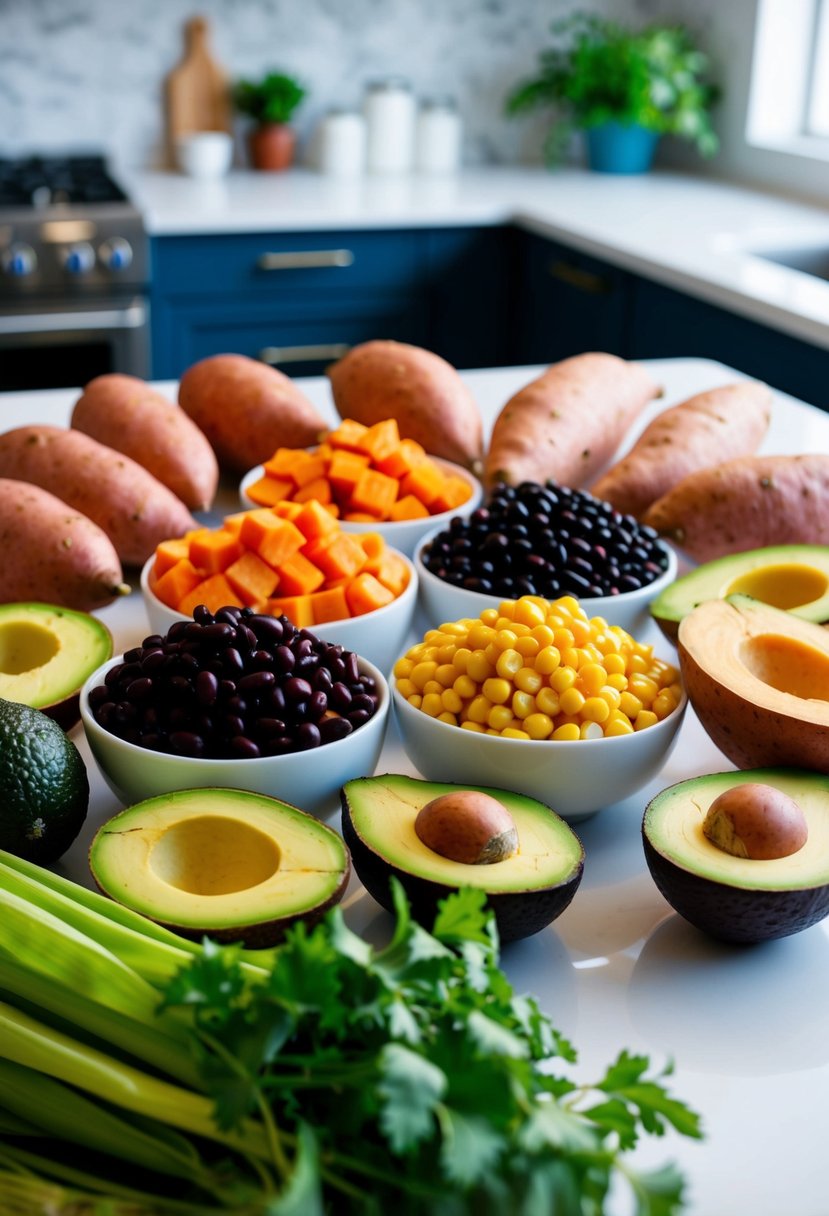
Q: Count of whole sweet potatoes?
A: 8